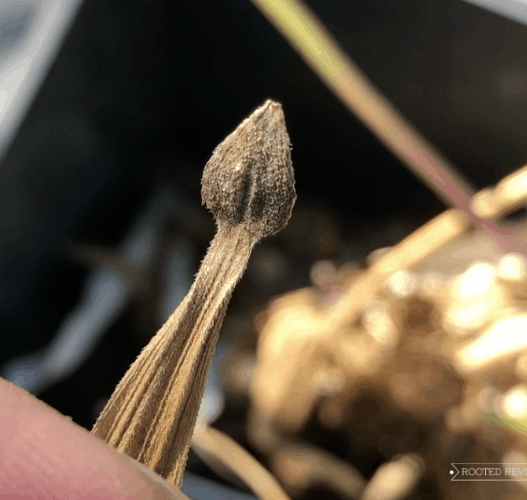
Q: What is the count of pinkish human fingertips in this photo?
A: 1